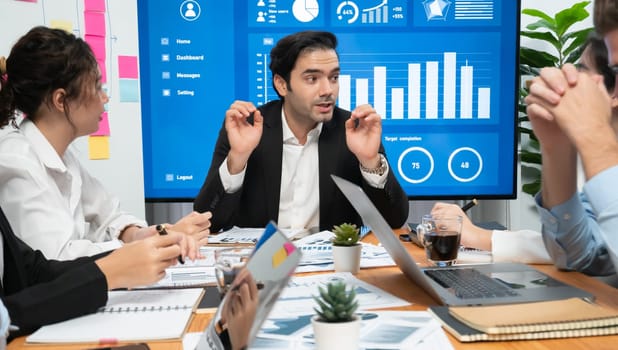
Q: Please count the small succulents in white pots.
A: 2